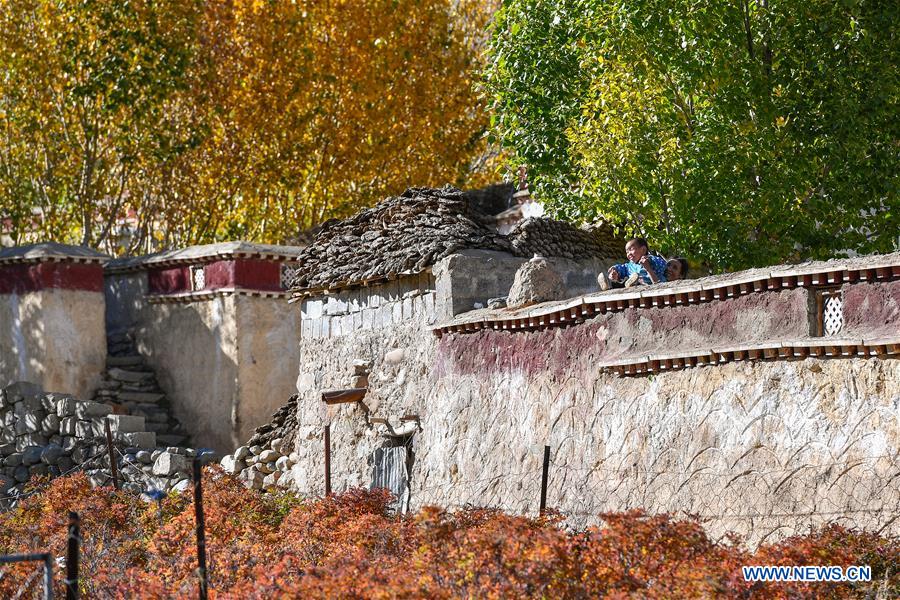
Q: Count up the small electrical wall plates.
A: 0